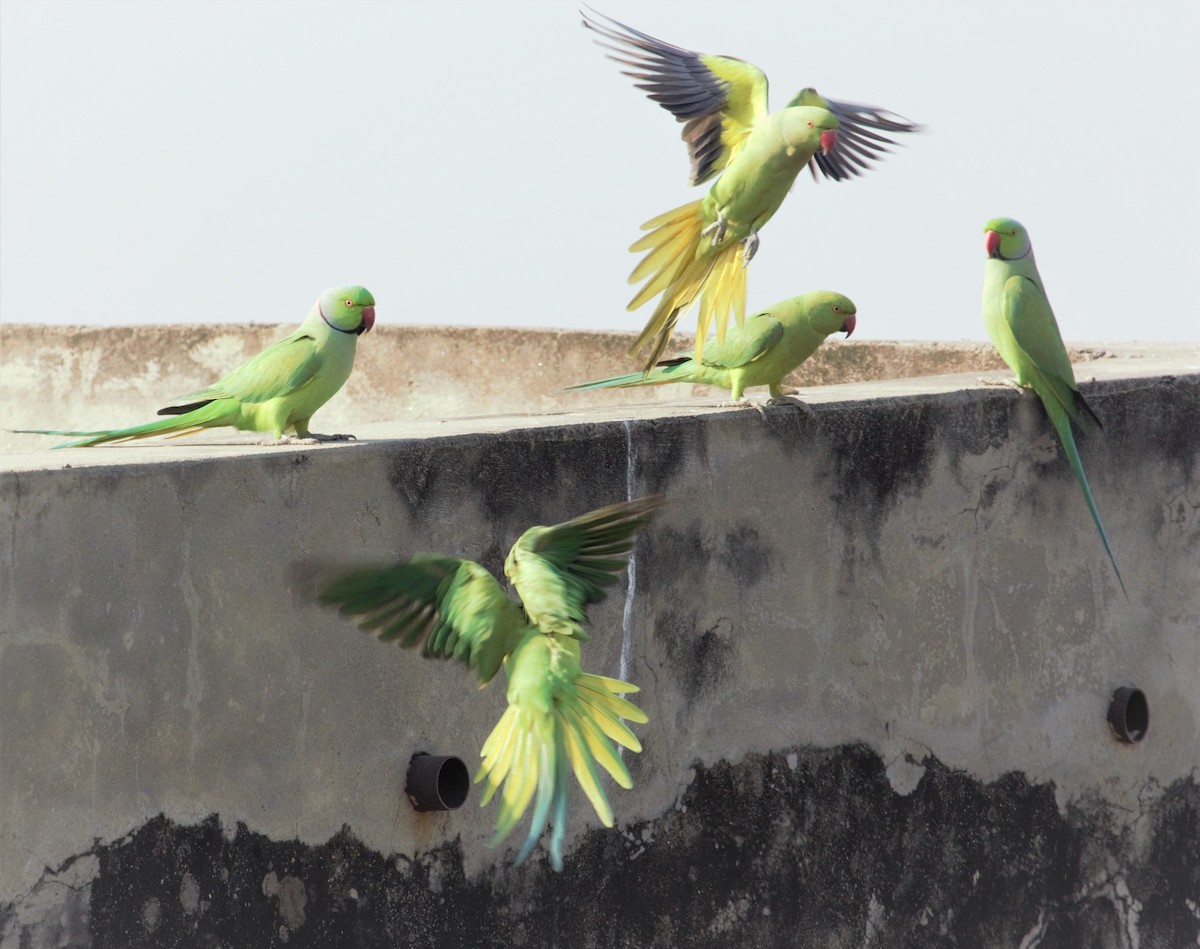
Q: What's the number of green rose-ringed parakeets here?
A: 5